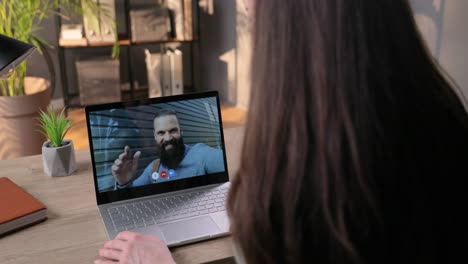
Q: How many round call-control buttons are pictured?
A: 3